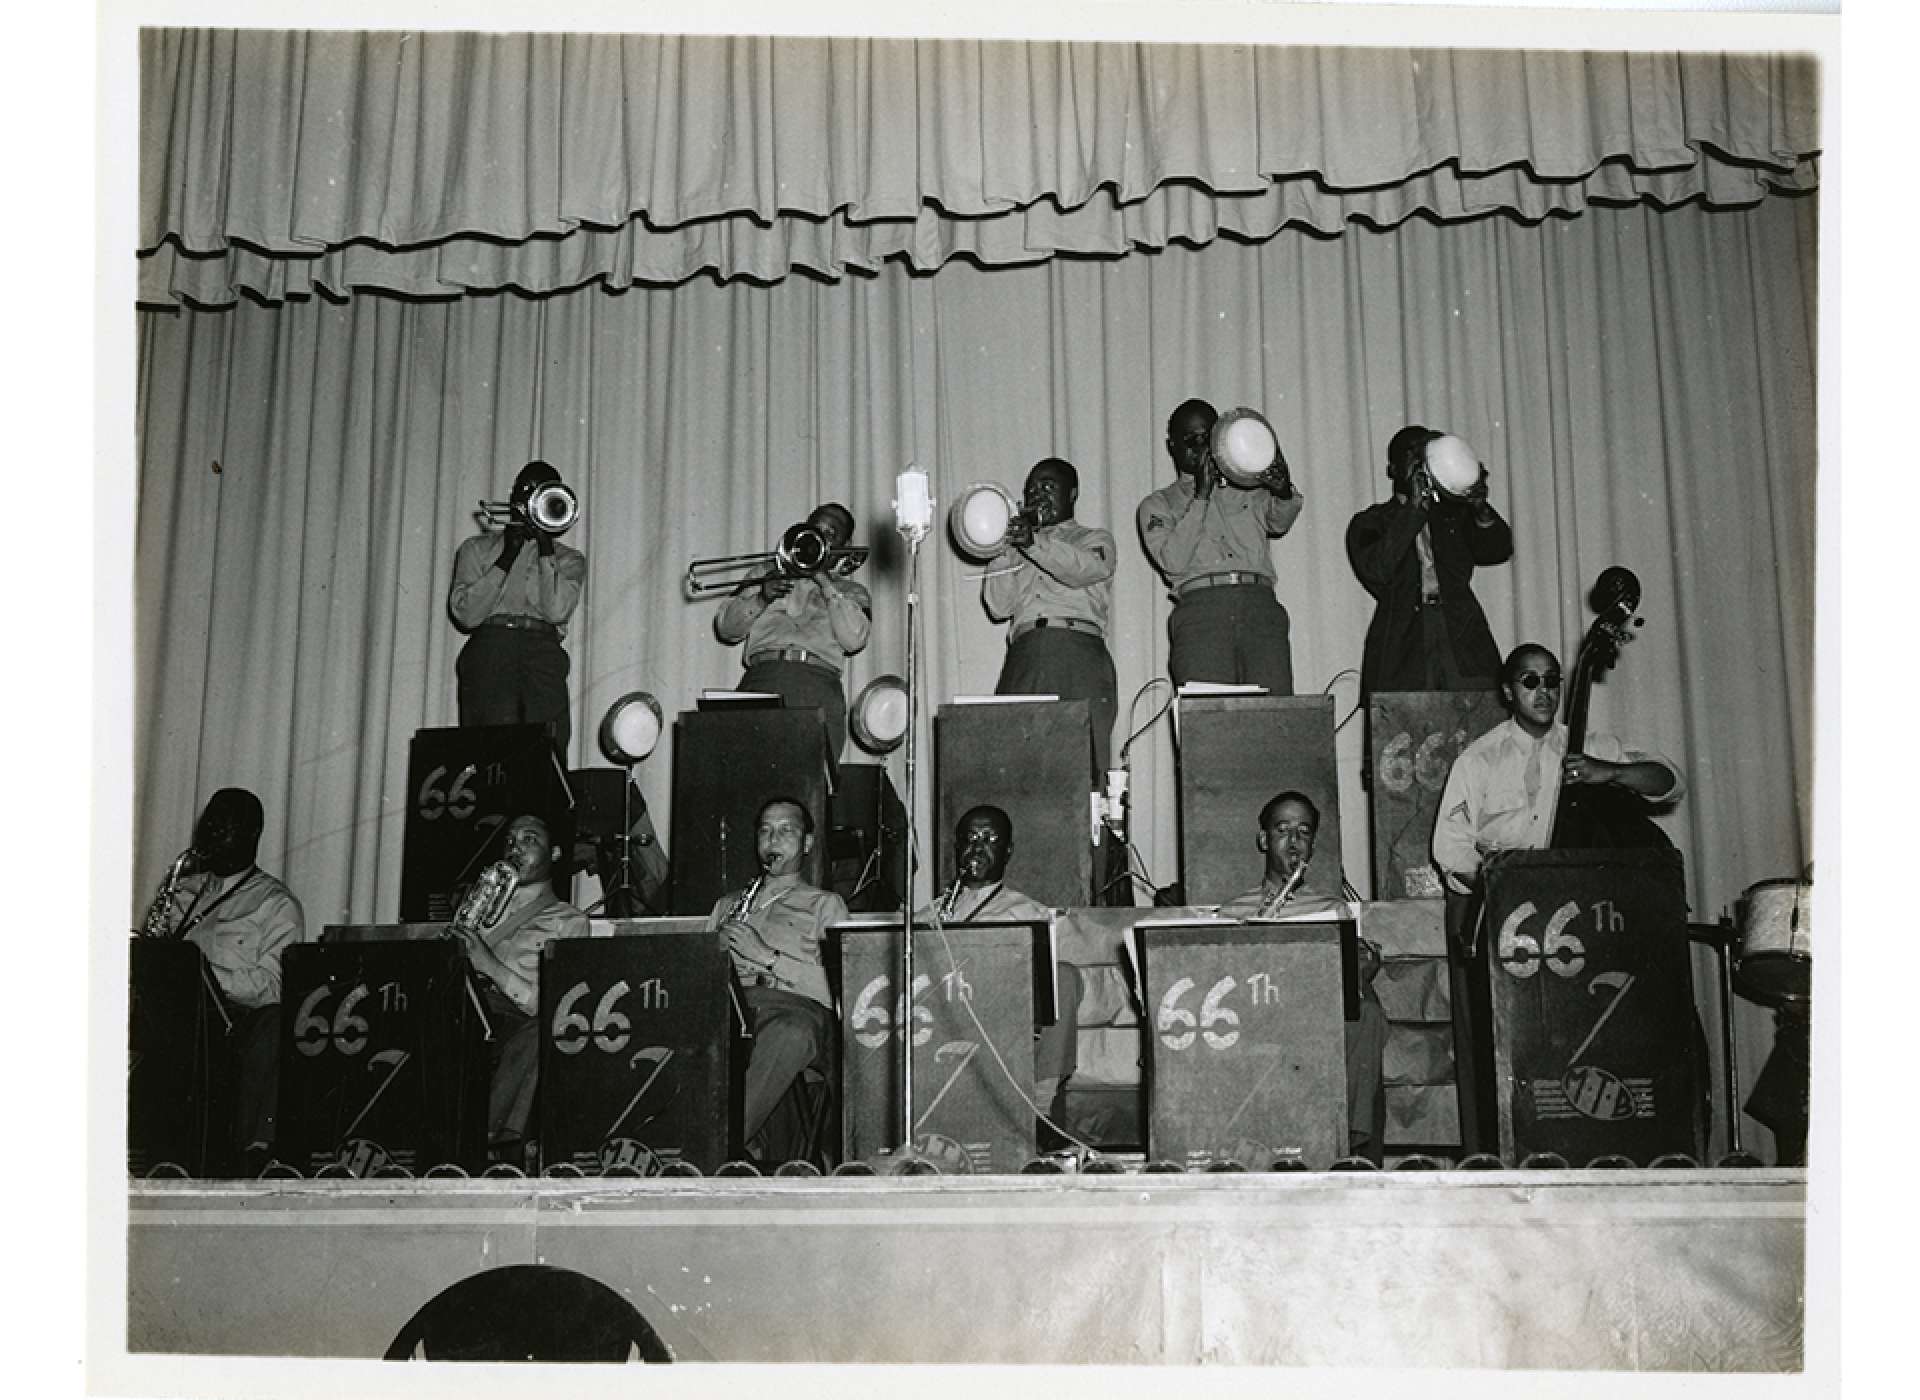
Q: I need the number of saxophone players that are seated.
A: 5